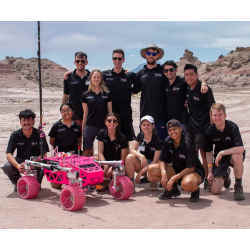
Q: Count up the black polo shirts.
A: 12